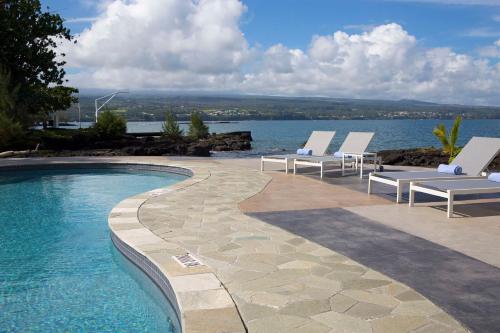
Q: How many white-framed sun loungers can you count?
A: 4